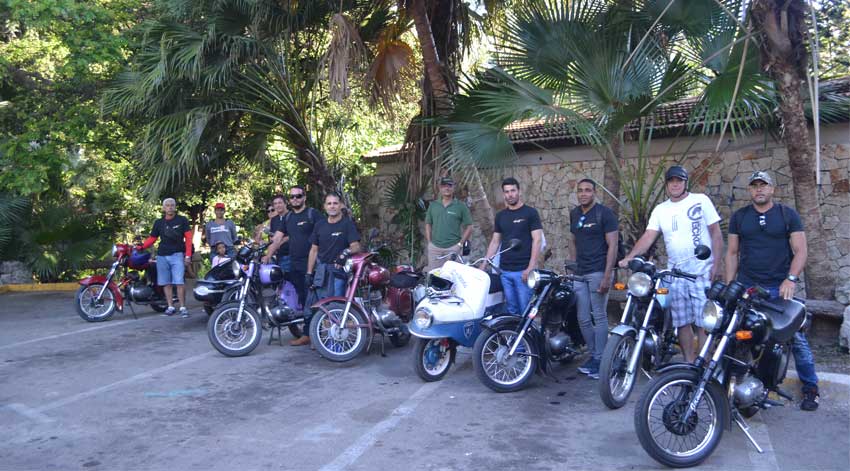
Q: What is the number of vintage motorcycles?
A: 8